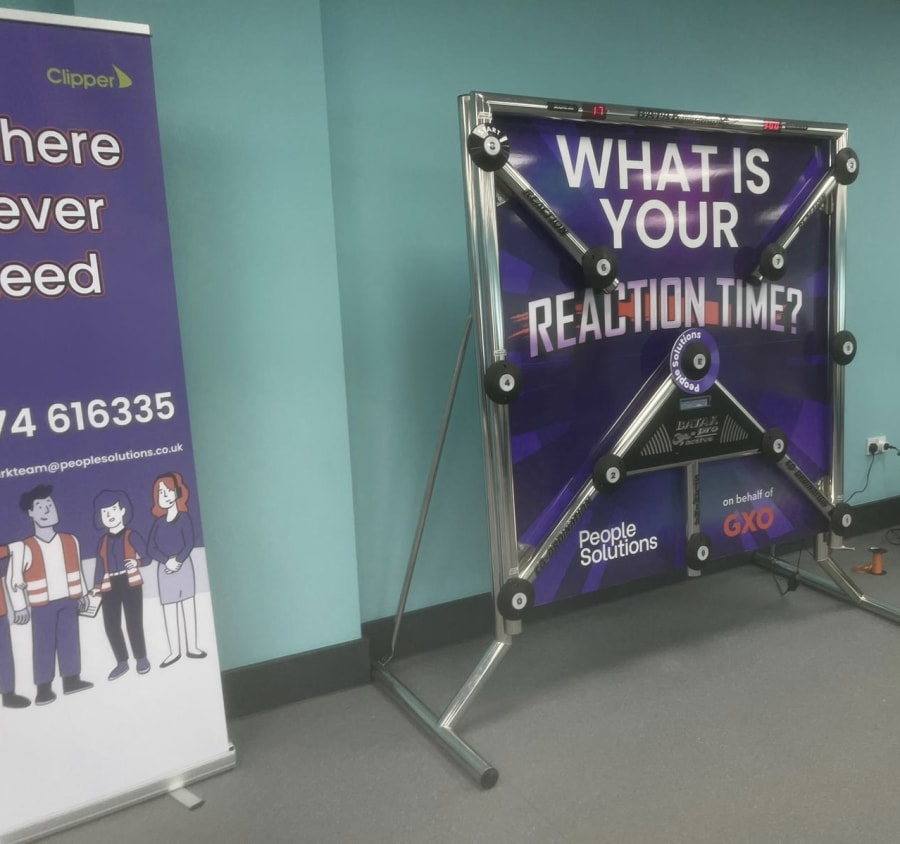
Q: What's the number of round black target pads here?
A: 12